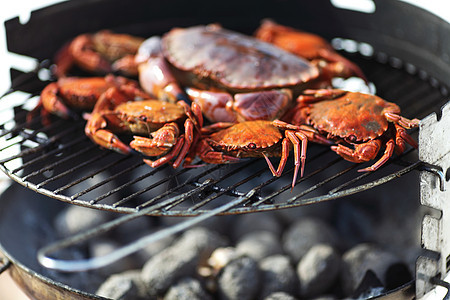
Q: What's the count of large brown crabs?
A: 1